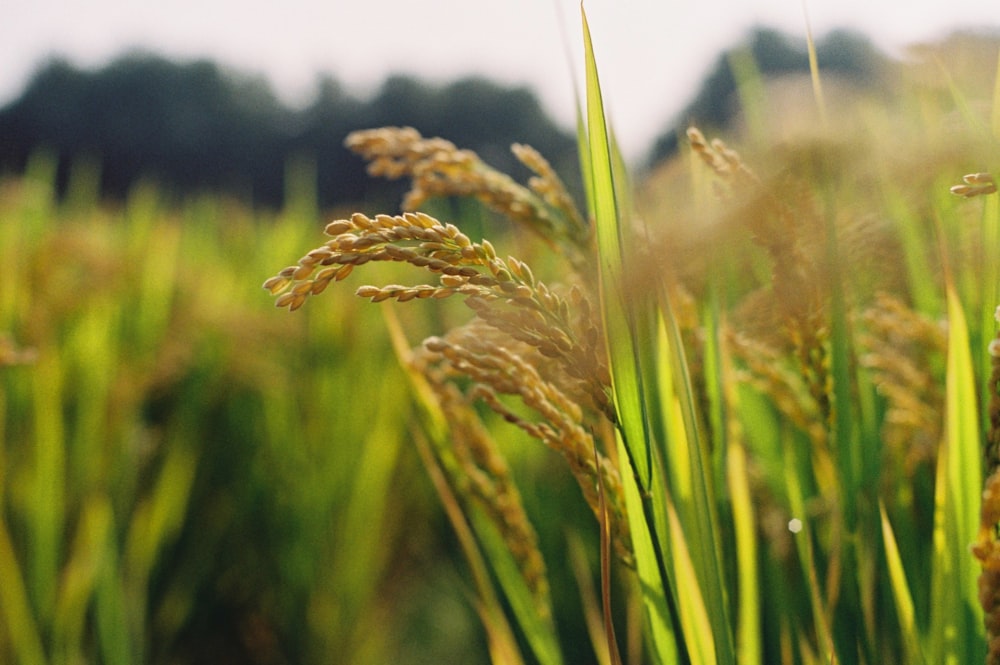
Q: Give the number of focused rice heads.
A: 1